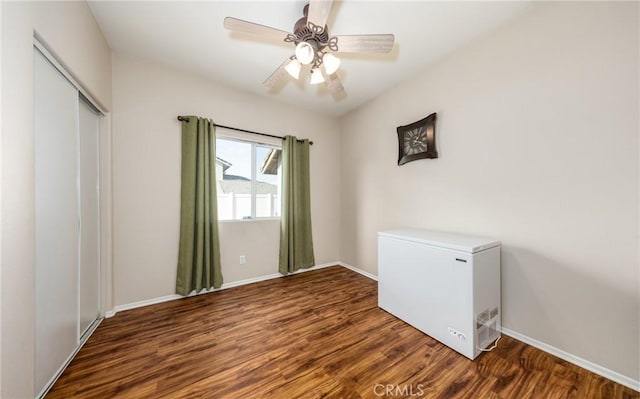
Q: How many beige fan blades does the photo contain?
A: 5